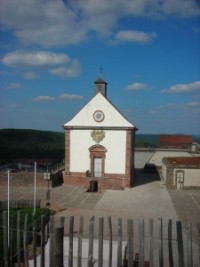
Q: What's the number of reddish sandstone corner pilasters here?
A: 2